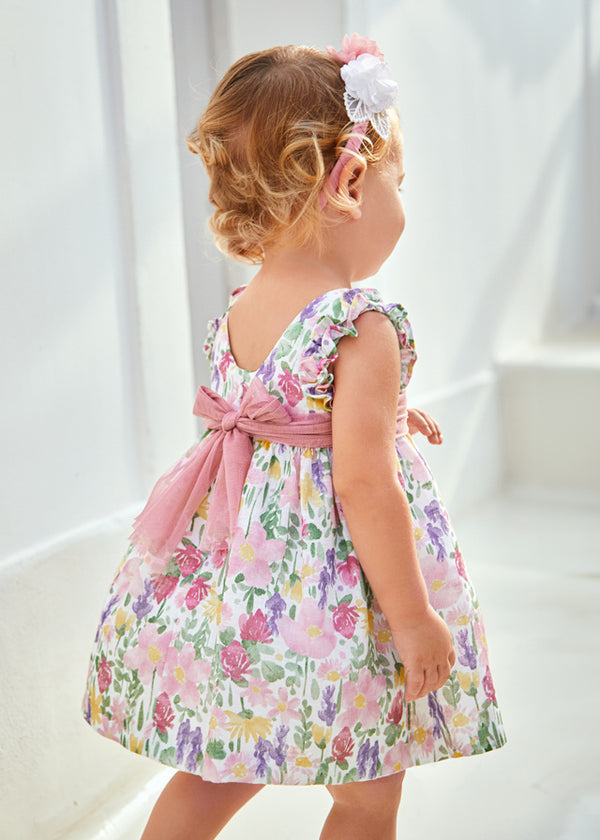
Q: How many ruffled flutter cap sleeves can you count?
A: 2